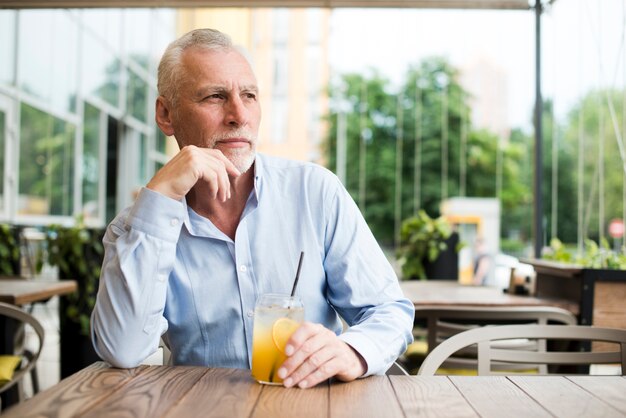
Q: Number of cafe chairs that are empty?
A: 3